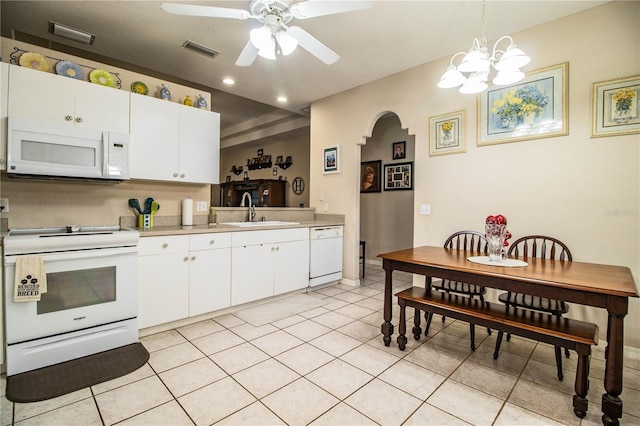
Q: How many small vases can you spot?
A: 3